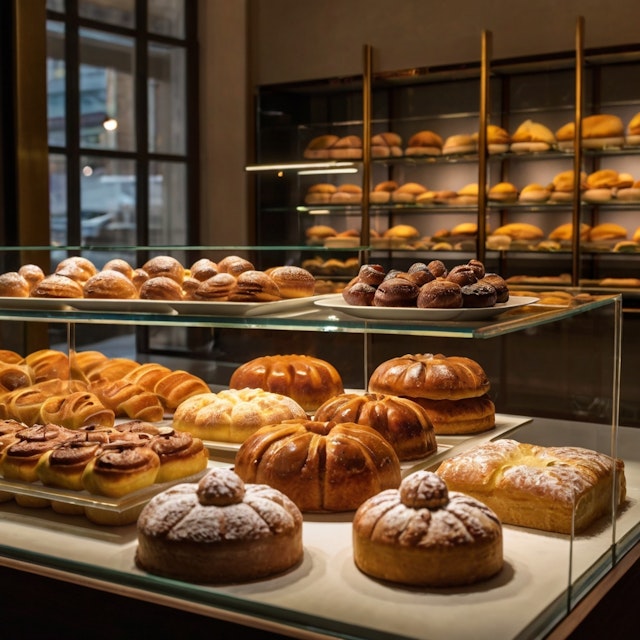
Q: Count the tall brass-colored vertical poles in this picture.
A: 3